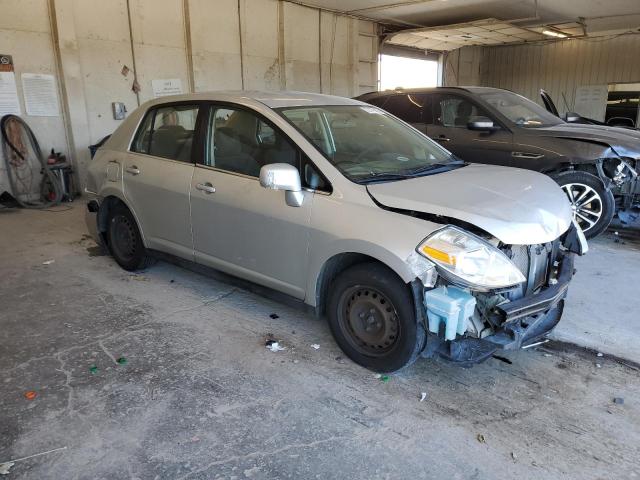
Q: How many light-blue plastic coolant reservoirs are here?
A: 1